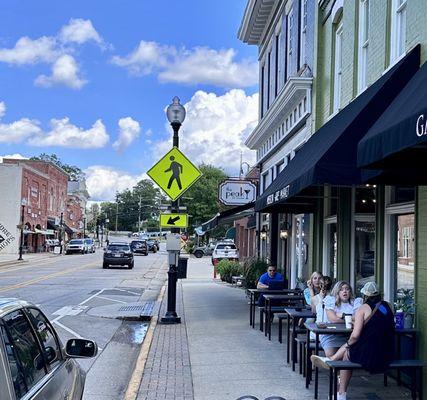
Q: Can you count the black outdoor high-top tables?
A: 4